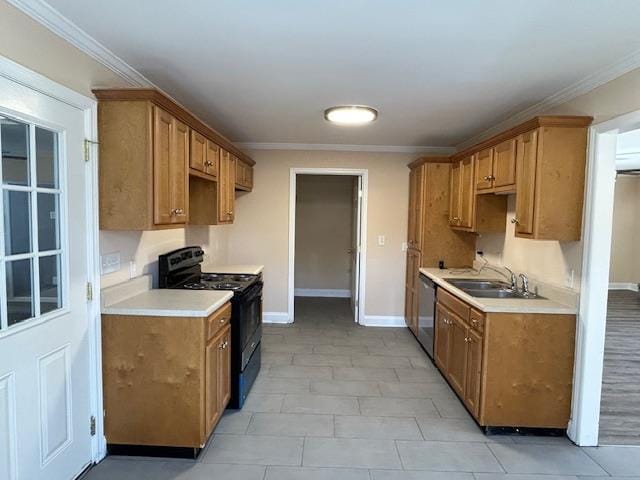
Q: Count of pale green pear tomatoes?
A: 0